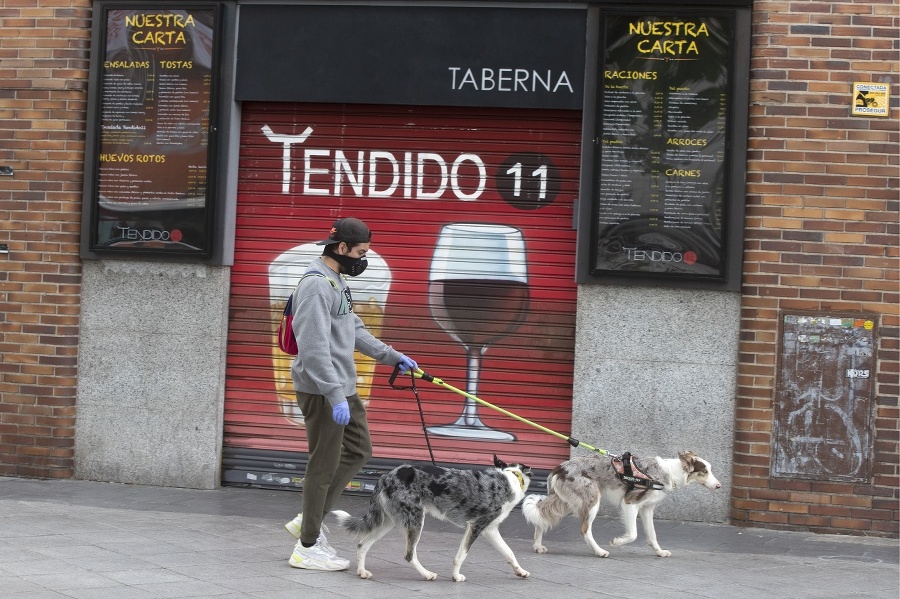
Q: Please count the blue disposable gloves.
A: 2